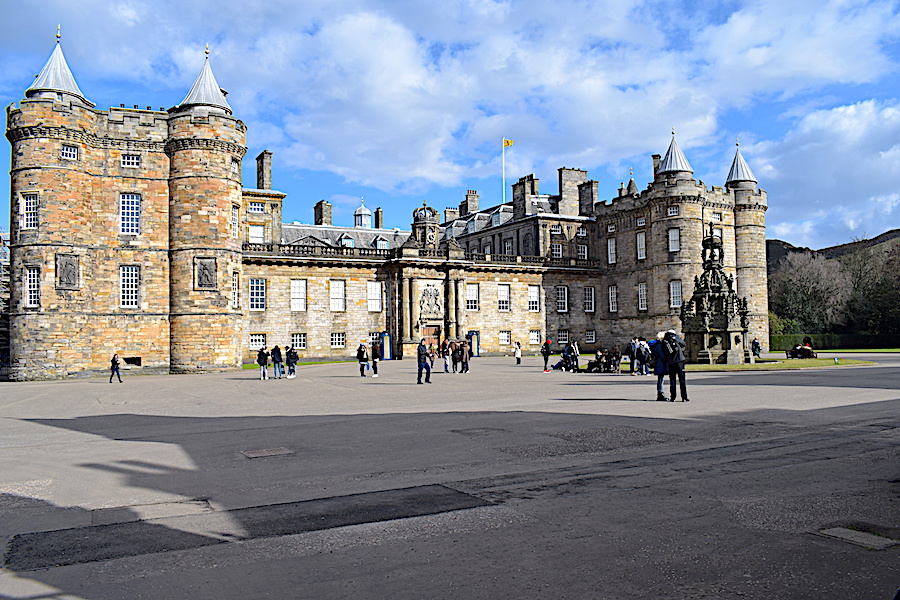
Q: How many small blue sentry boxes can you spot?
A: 2